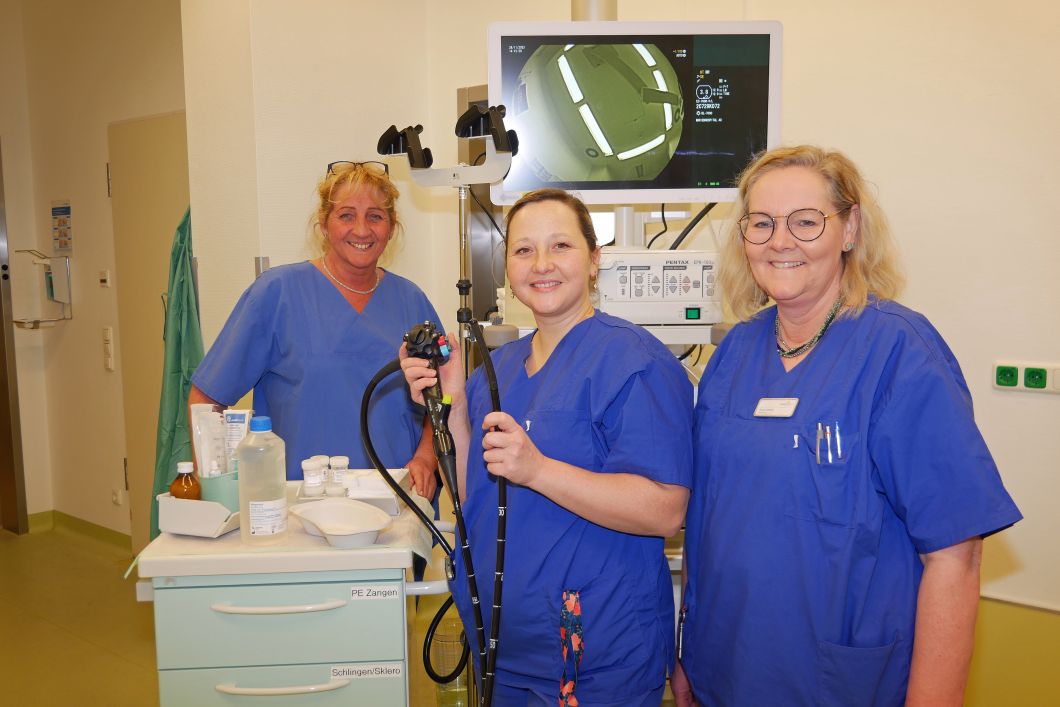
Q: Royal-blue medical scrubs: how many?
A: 3